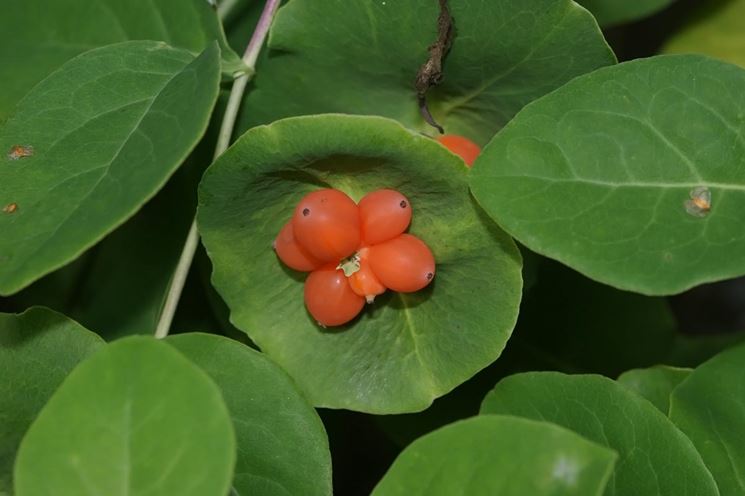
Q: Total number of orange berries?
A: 7